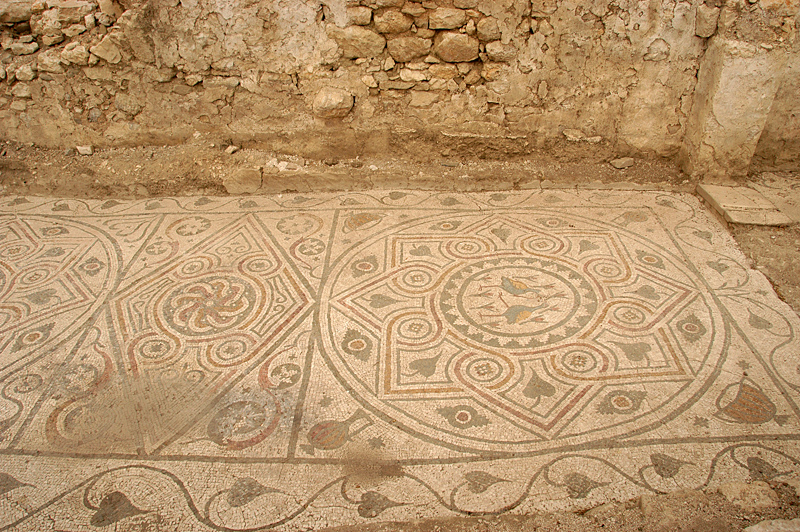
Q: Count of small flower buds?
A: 9